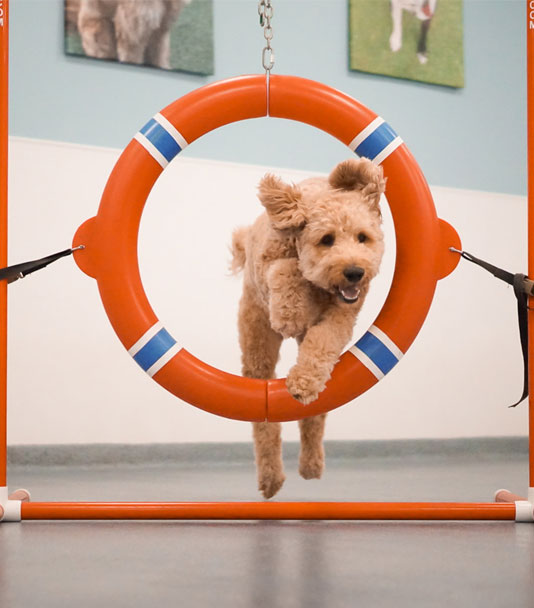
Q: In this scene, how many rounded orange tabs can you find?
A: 2